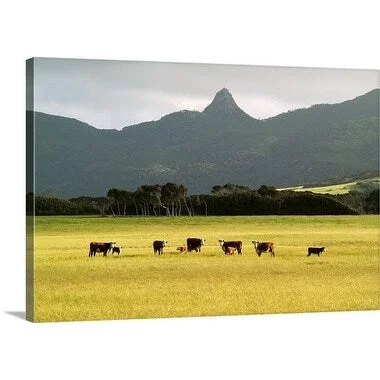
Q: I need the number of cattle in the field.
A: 9